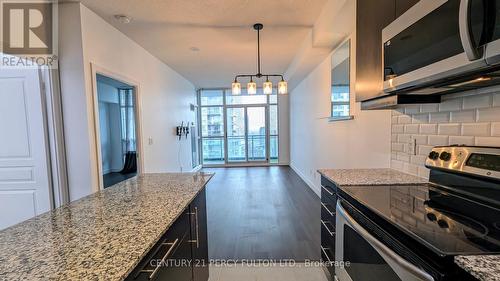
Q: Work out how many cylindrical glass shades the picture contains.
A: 4